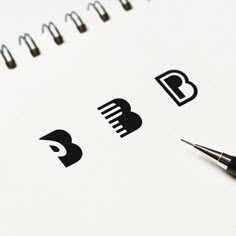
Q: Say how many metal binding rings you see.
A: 6